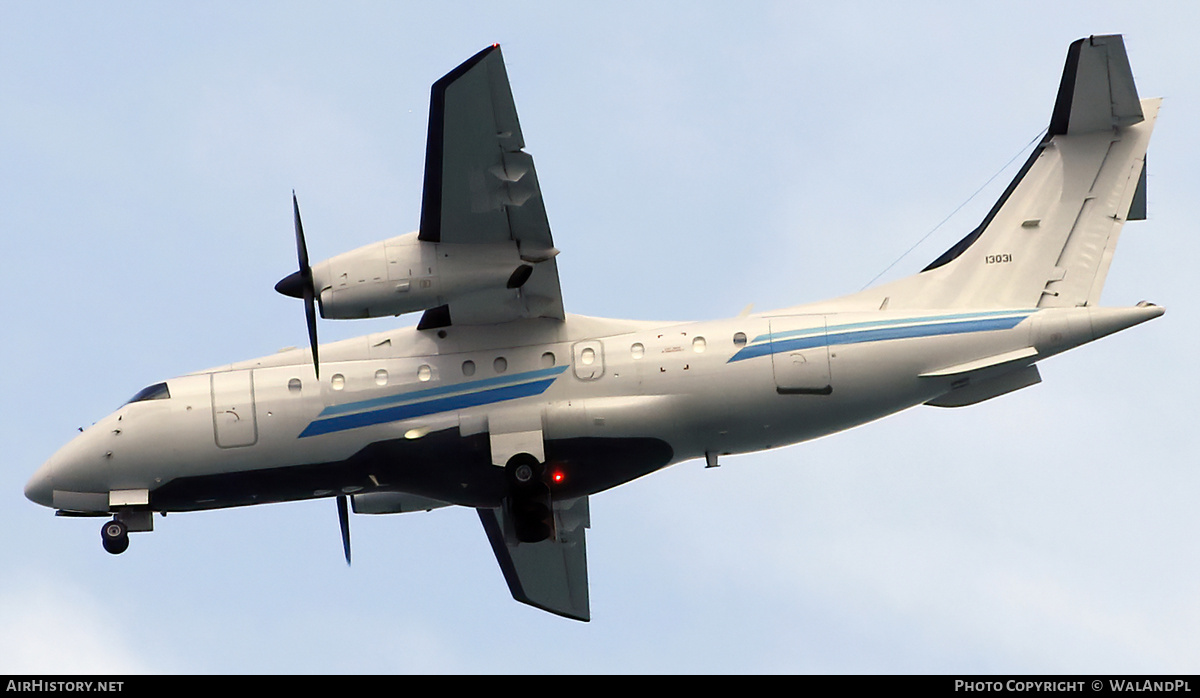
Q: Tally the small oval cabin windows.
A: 11